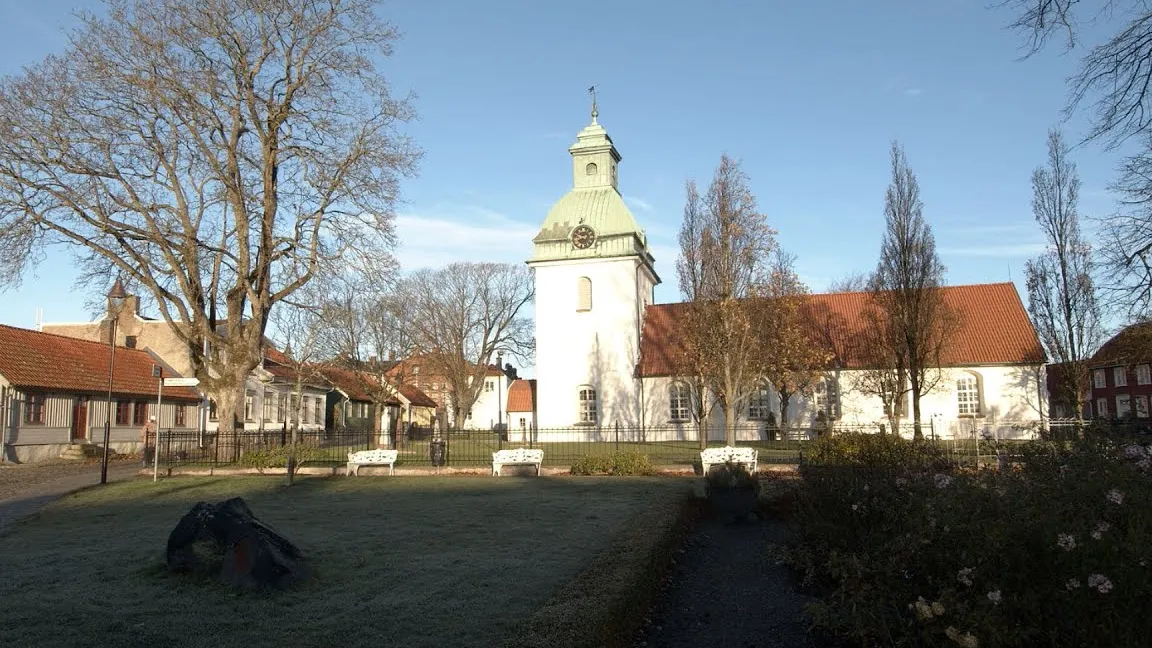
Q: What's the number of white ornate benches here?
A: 3